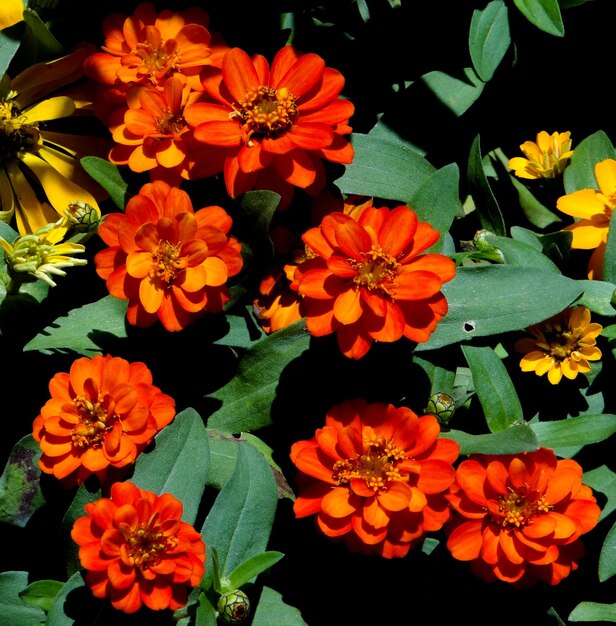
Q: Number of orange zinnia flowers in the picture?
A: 9